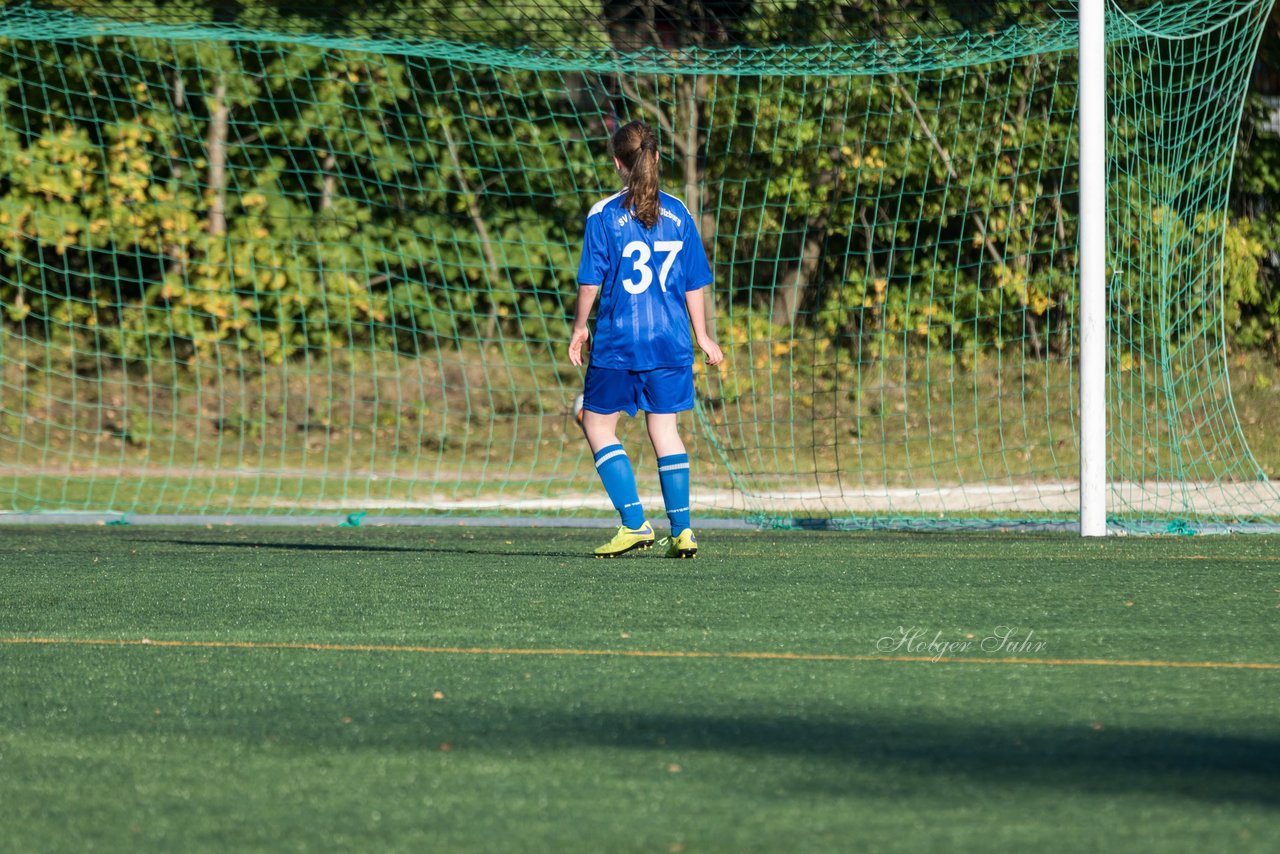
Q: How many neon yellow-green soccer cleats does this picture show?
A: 2